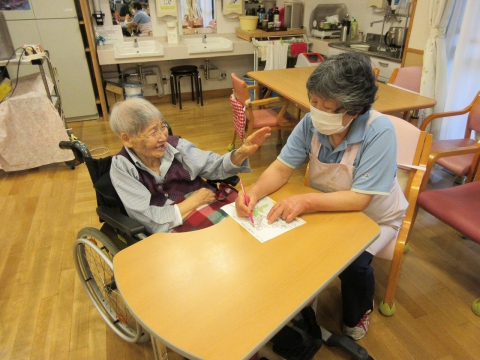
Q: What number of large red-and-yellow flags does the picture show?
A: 0